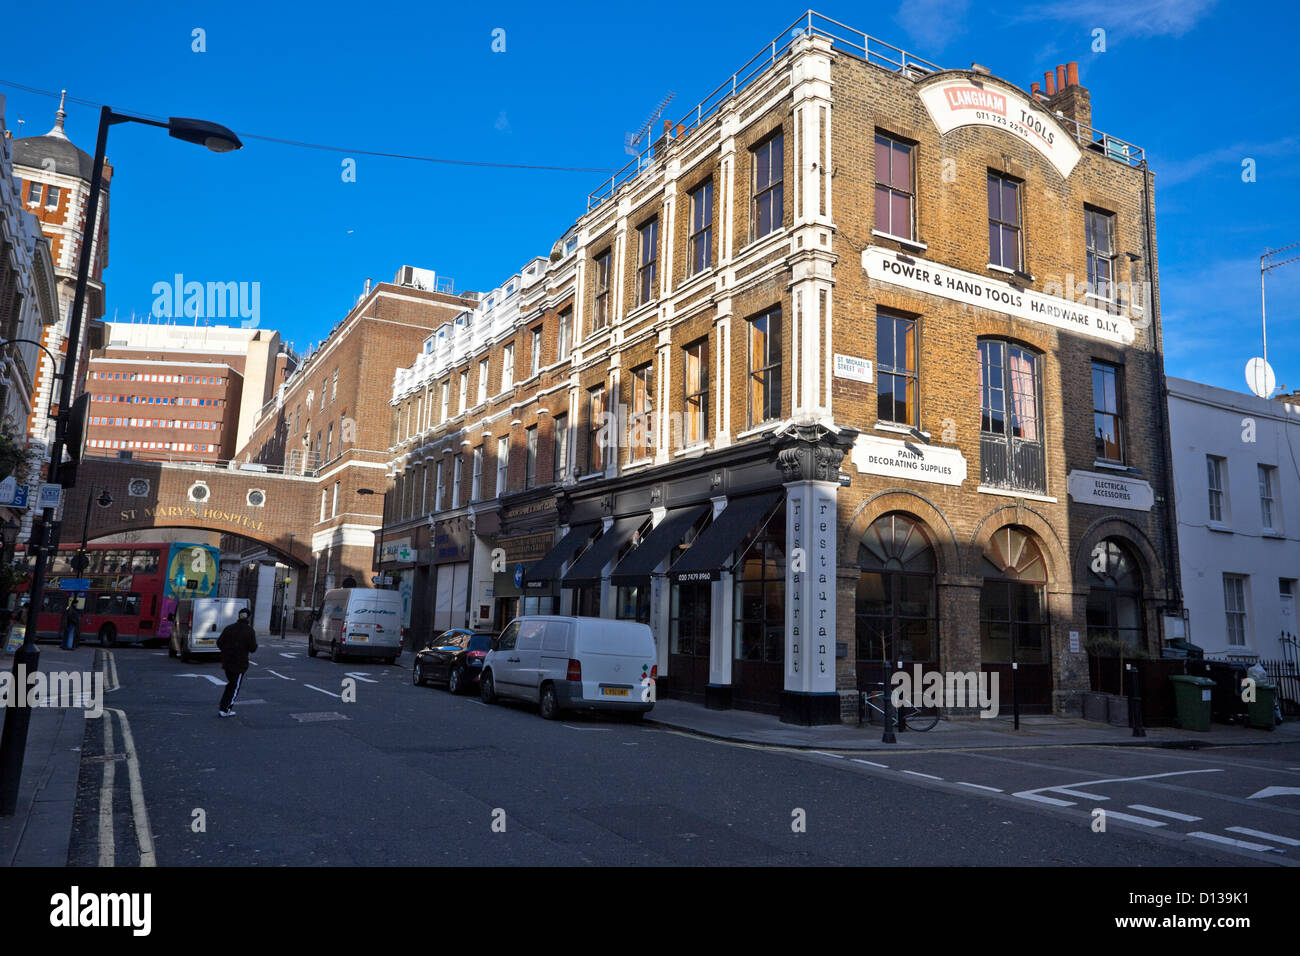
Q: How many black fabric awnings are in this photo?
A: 4